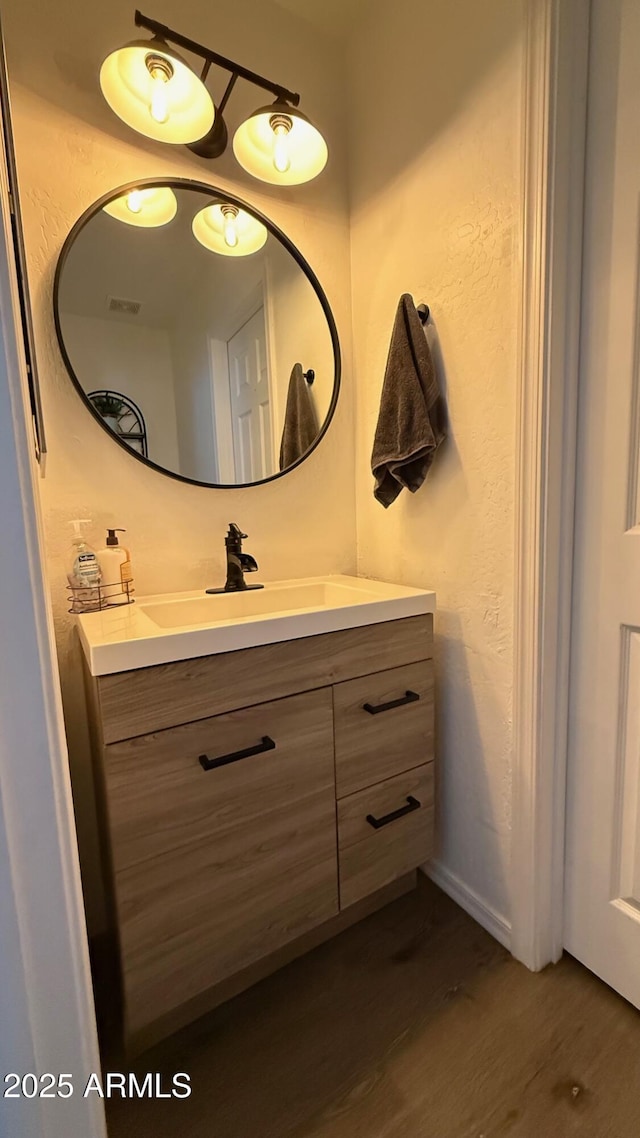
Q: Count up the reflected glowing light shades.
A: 2